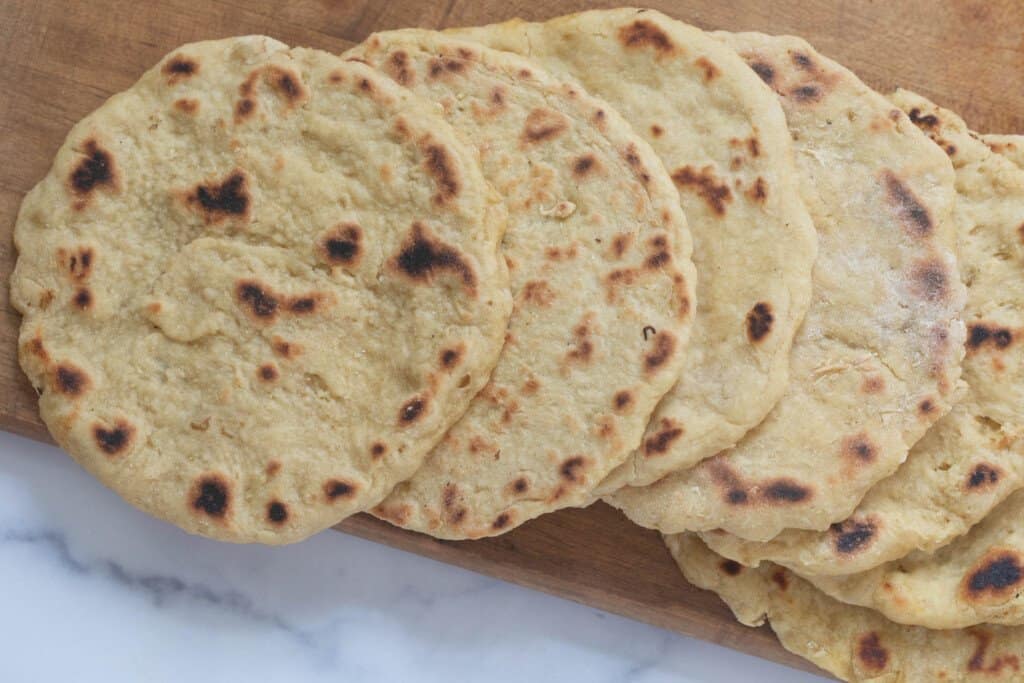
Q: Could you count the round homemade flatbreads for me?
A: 7